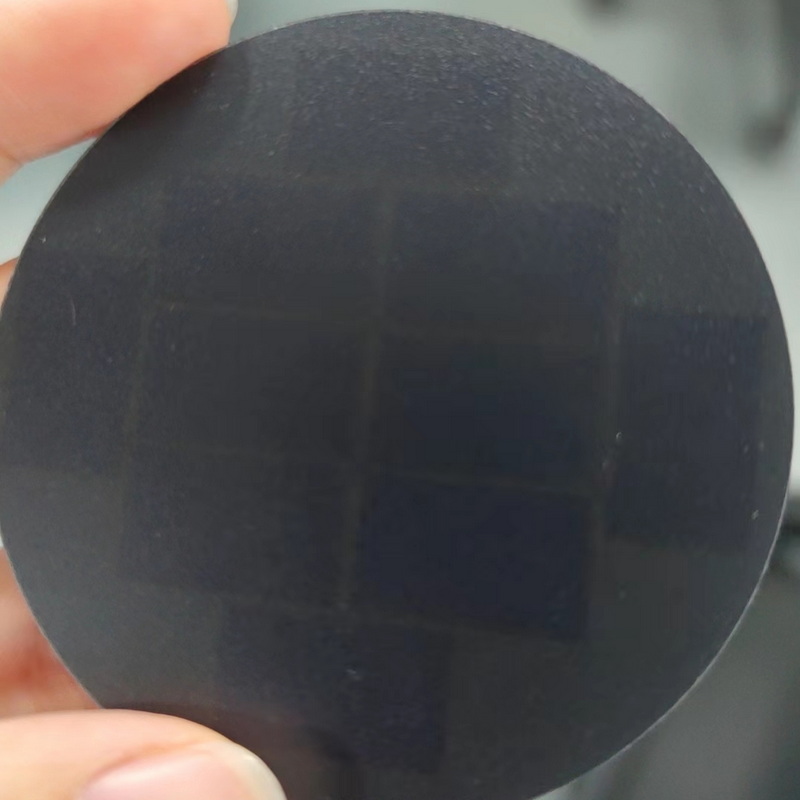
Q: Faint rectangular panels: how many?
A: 10